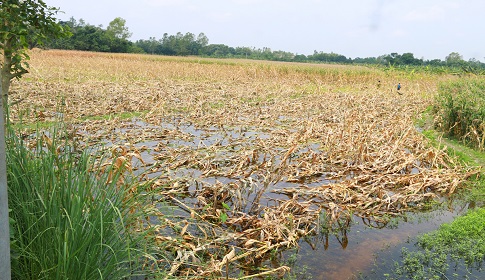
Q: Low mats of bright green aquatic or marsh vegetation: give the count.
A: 1